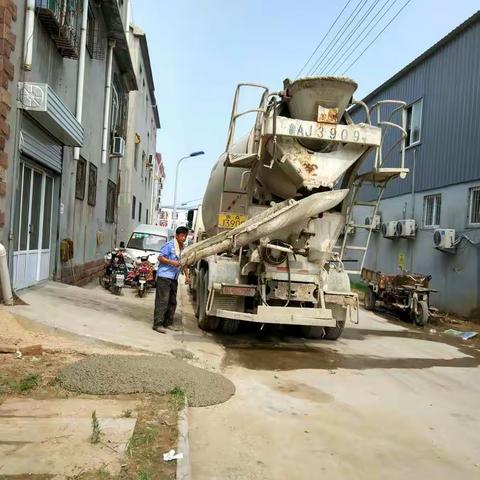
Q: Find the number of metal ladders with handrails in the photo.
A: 2